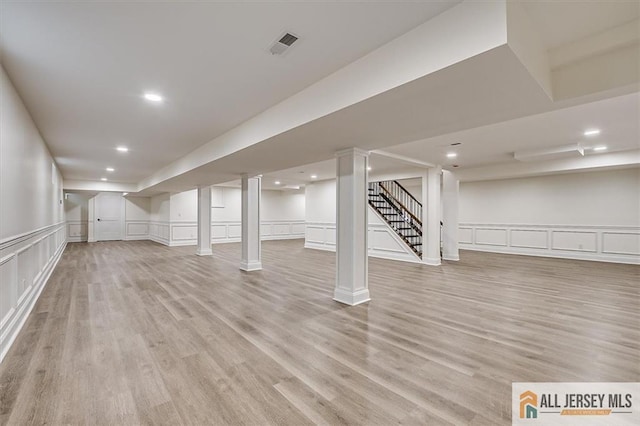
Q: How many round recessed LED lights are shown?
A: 10